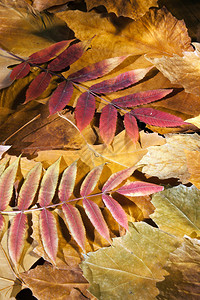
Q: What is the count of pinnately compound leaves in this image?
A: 2